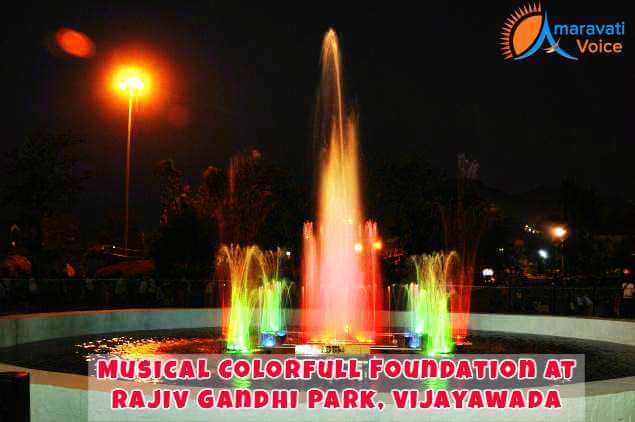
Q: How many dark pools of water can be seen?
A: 1